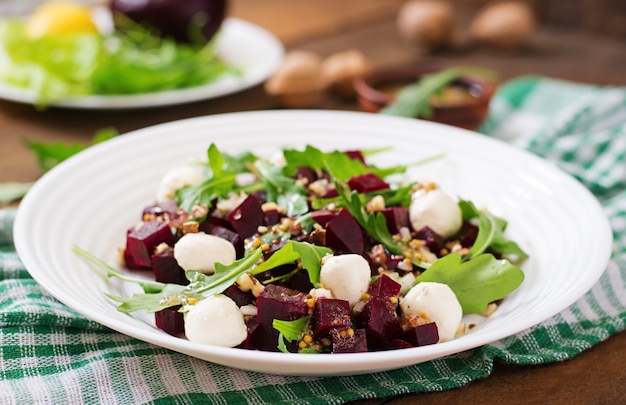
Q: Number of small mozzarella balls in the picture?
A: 6